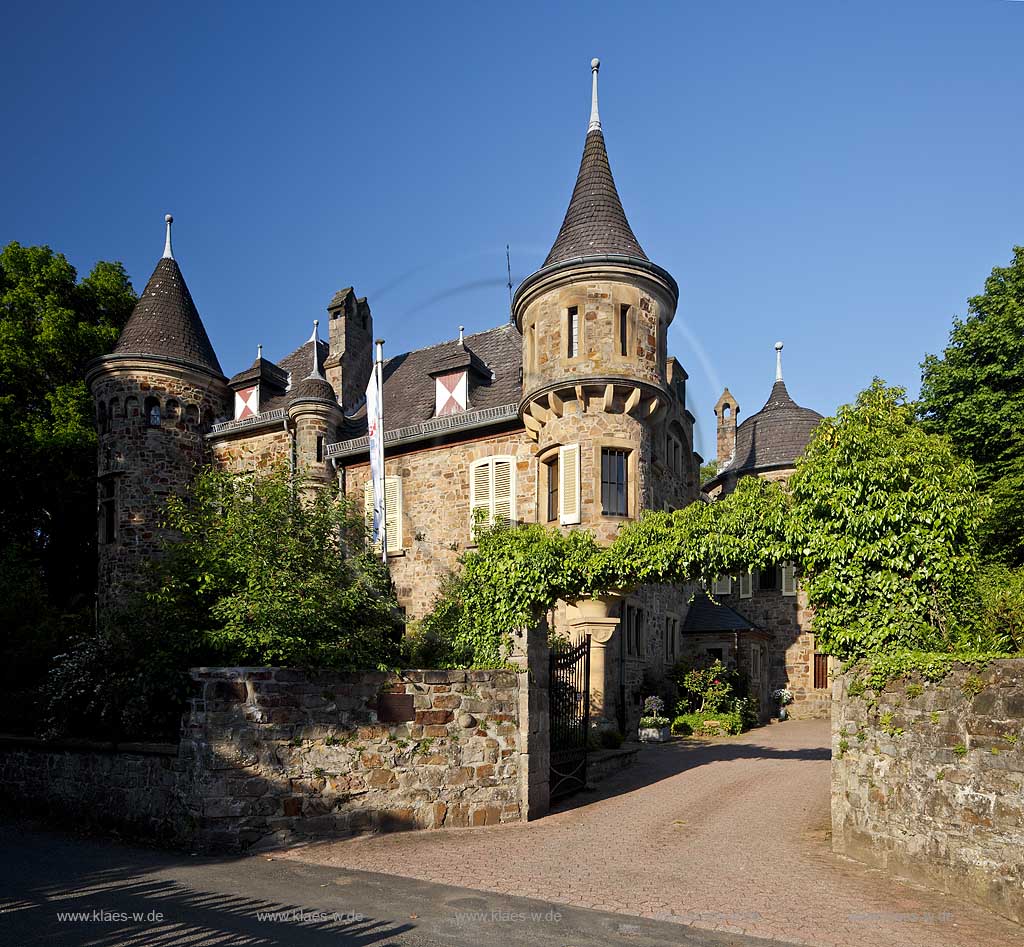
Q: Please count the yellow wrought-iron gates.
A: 0